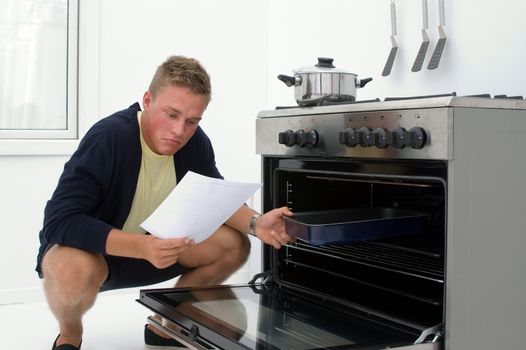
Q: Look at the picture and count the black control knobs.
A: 8